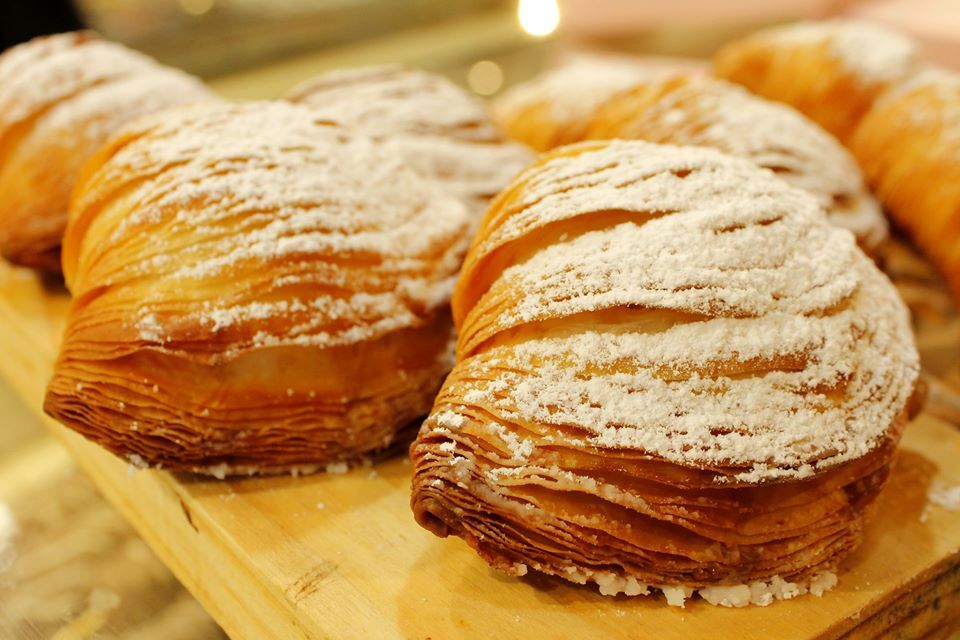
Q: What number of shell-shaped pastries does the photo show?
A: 8